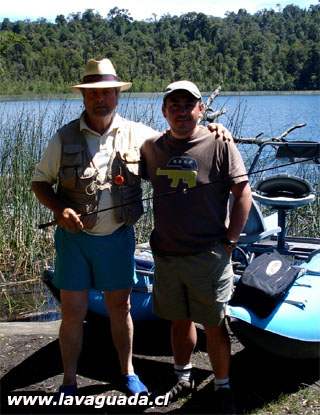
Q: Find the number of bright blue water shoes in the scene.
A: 2